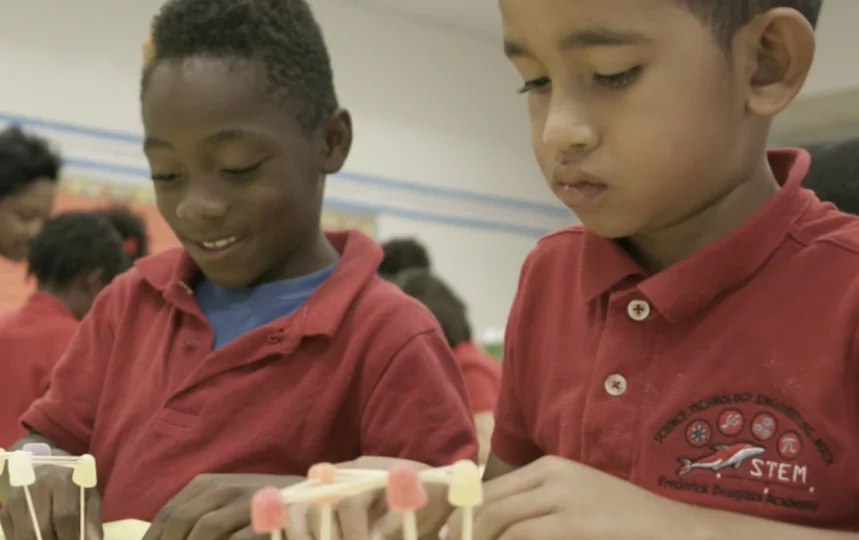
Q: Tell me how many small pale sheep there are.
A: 0